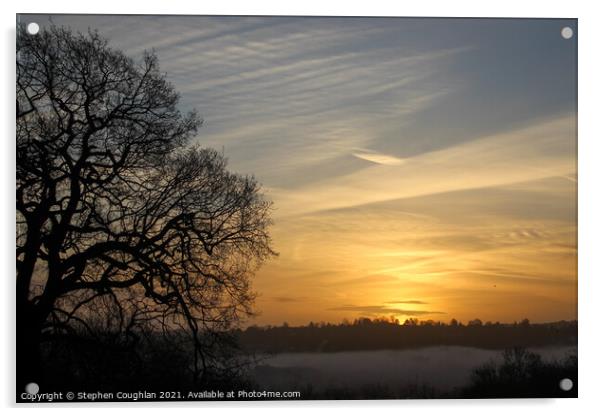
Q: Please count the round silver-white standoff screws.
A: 4